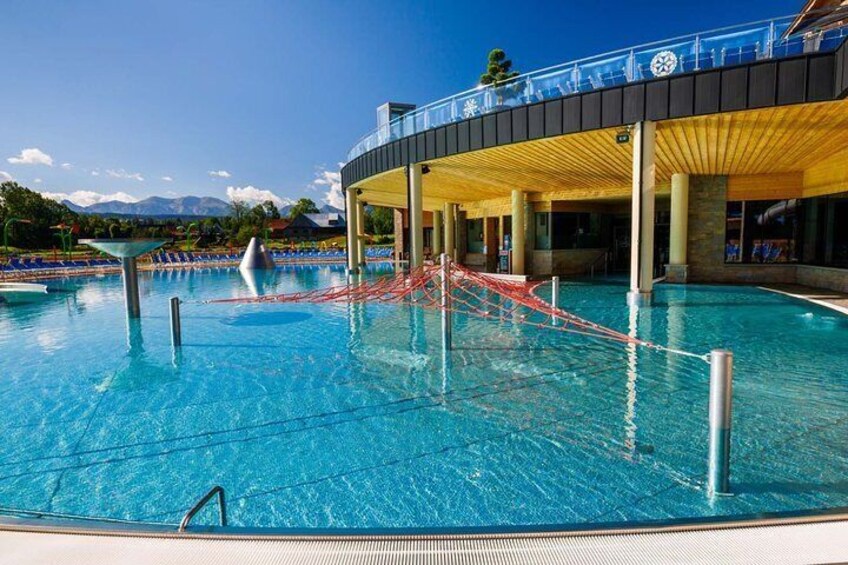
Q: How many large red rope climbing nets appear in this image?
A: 1